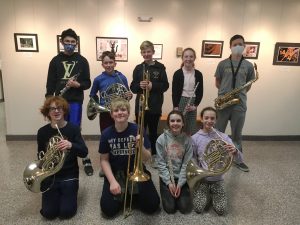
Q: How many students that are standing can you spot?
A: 5